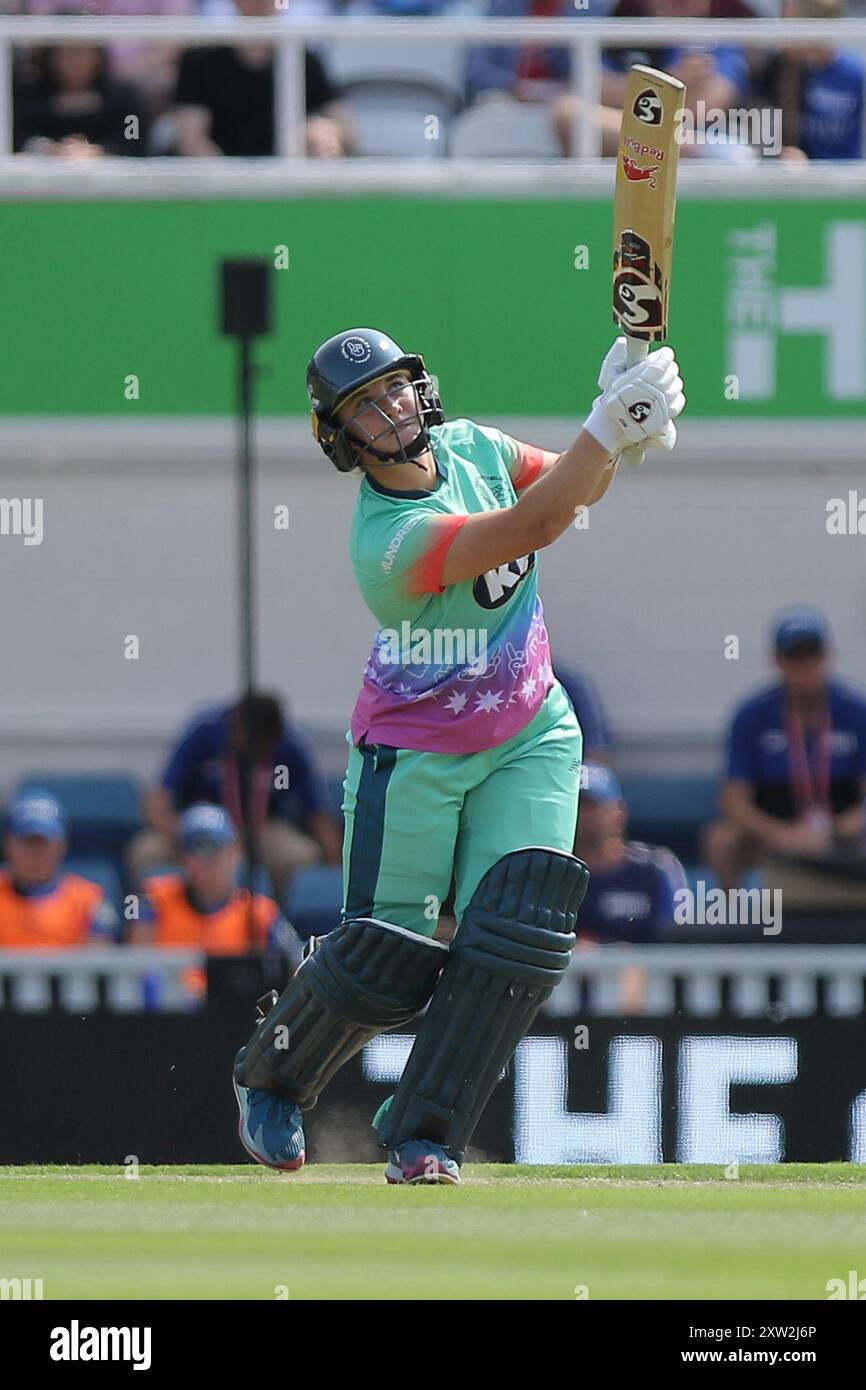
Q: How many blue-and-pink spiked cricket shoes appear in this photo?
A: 2